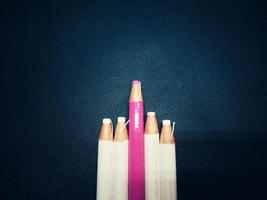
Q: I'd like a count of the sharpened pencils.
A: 5